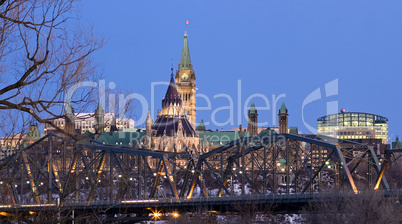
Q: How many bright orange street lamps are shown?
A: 2